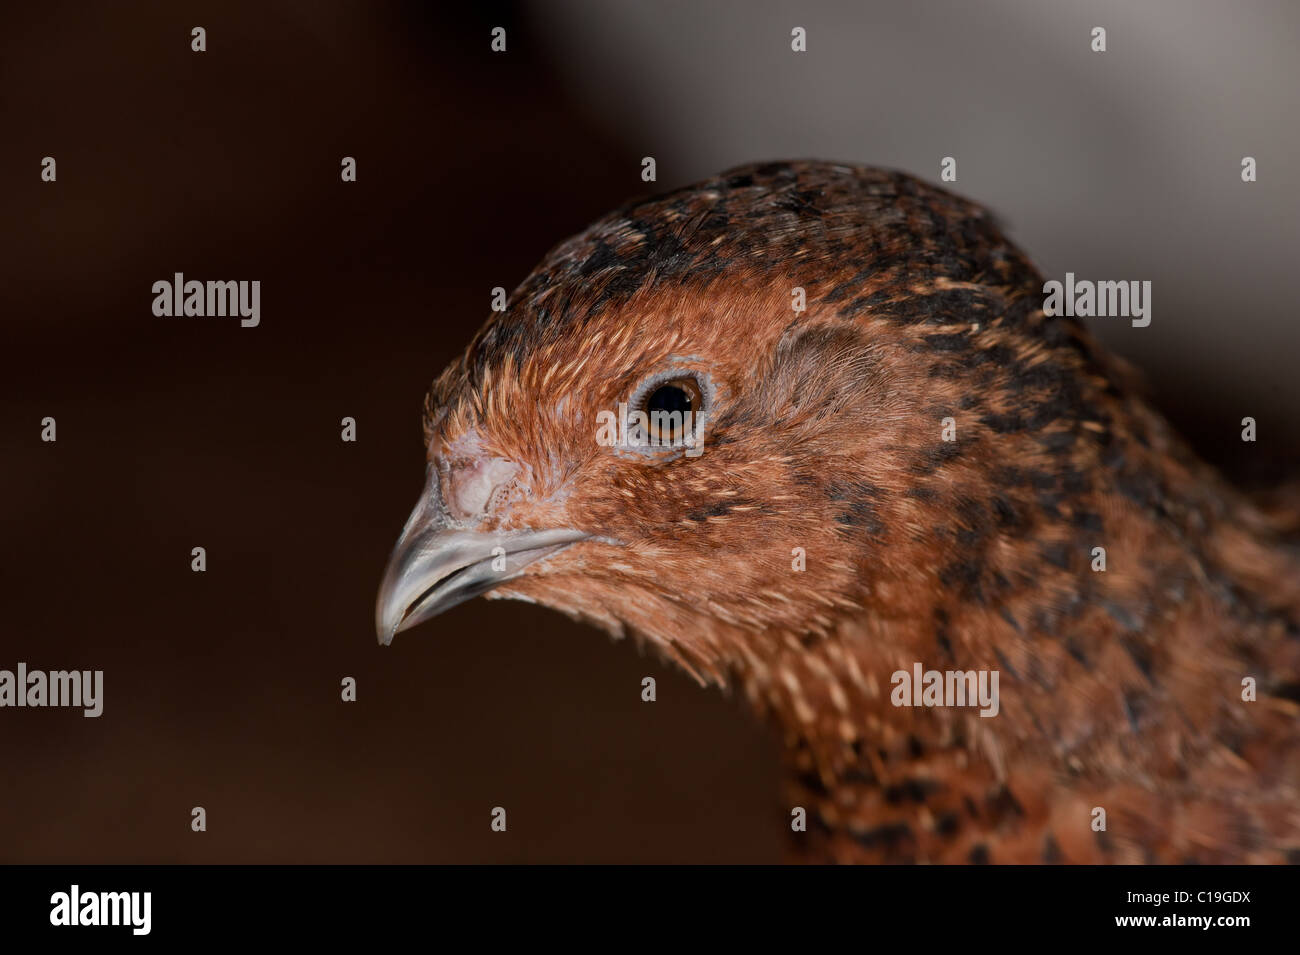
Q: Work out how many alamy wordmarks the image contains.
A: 6